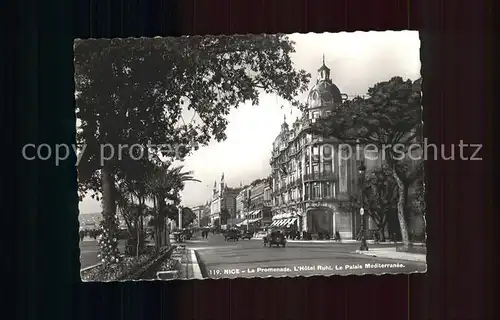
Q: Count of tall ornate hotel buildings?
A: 1